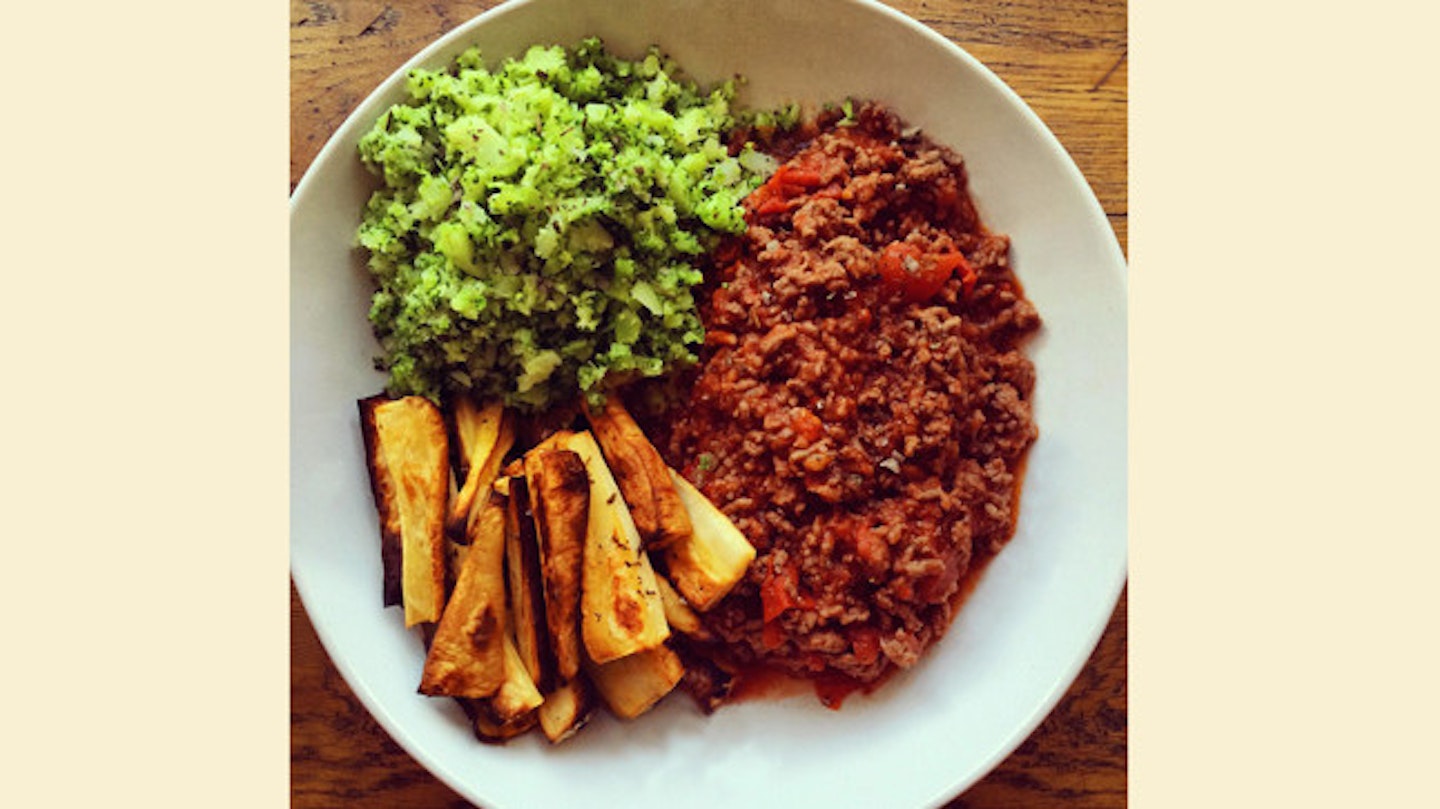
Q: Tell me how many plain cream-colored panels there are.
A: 2